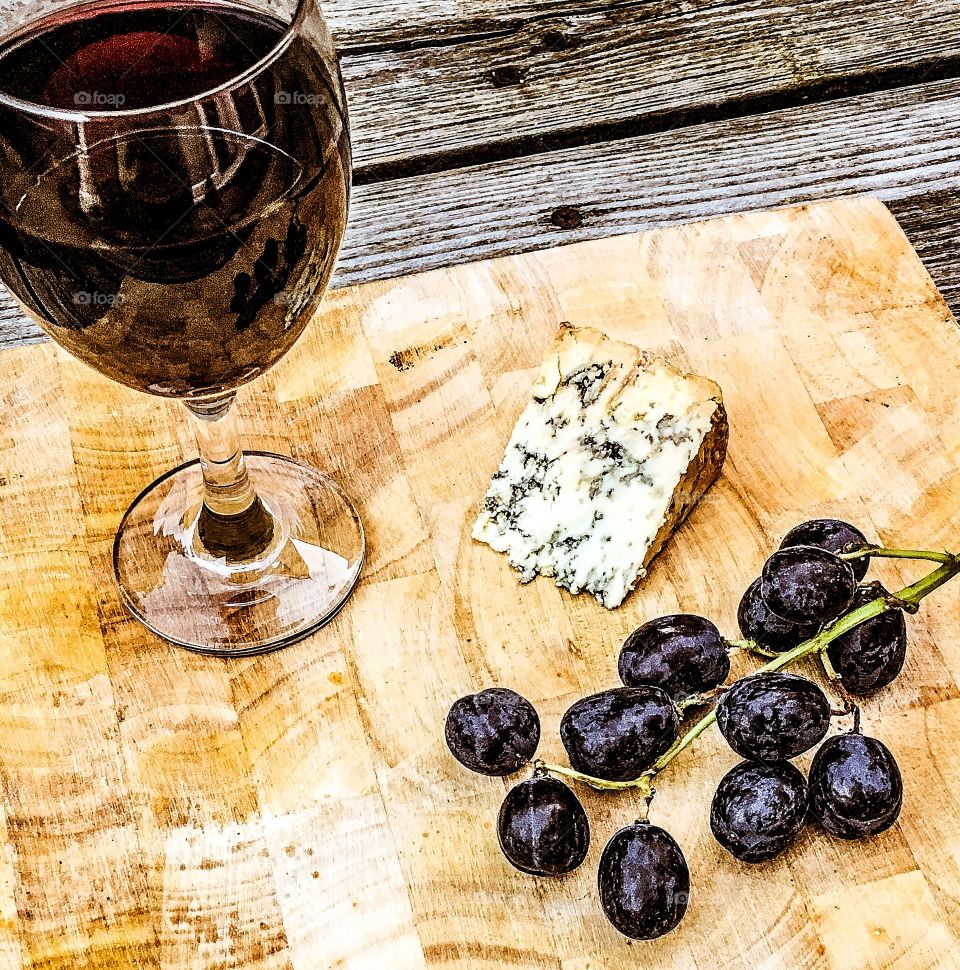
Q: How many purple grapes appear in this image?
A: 12